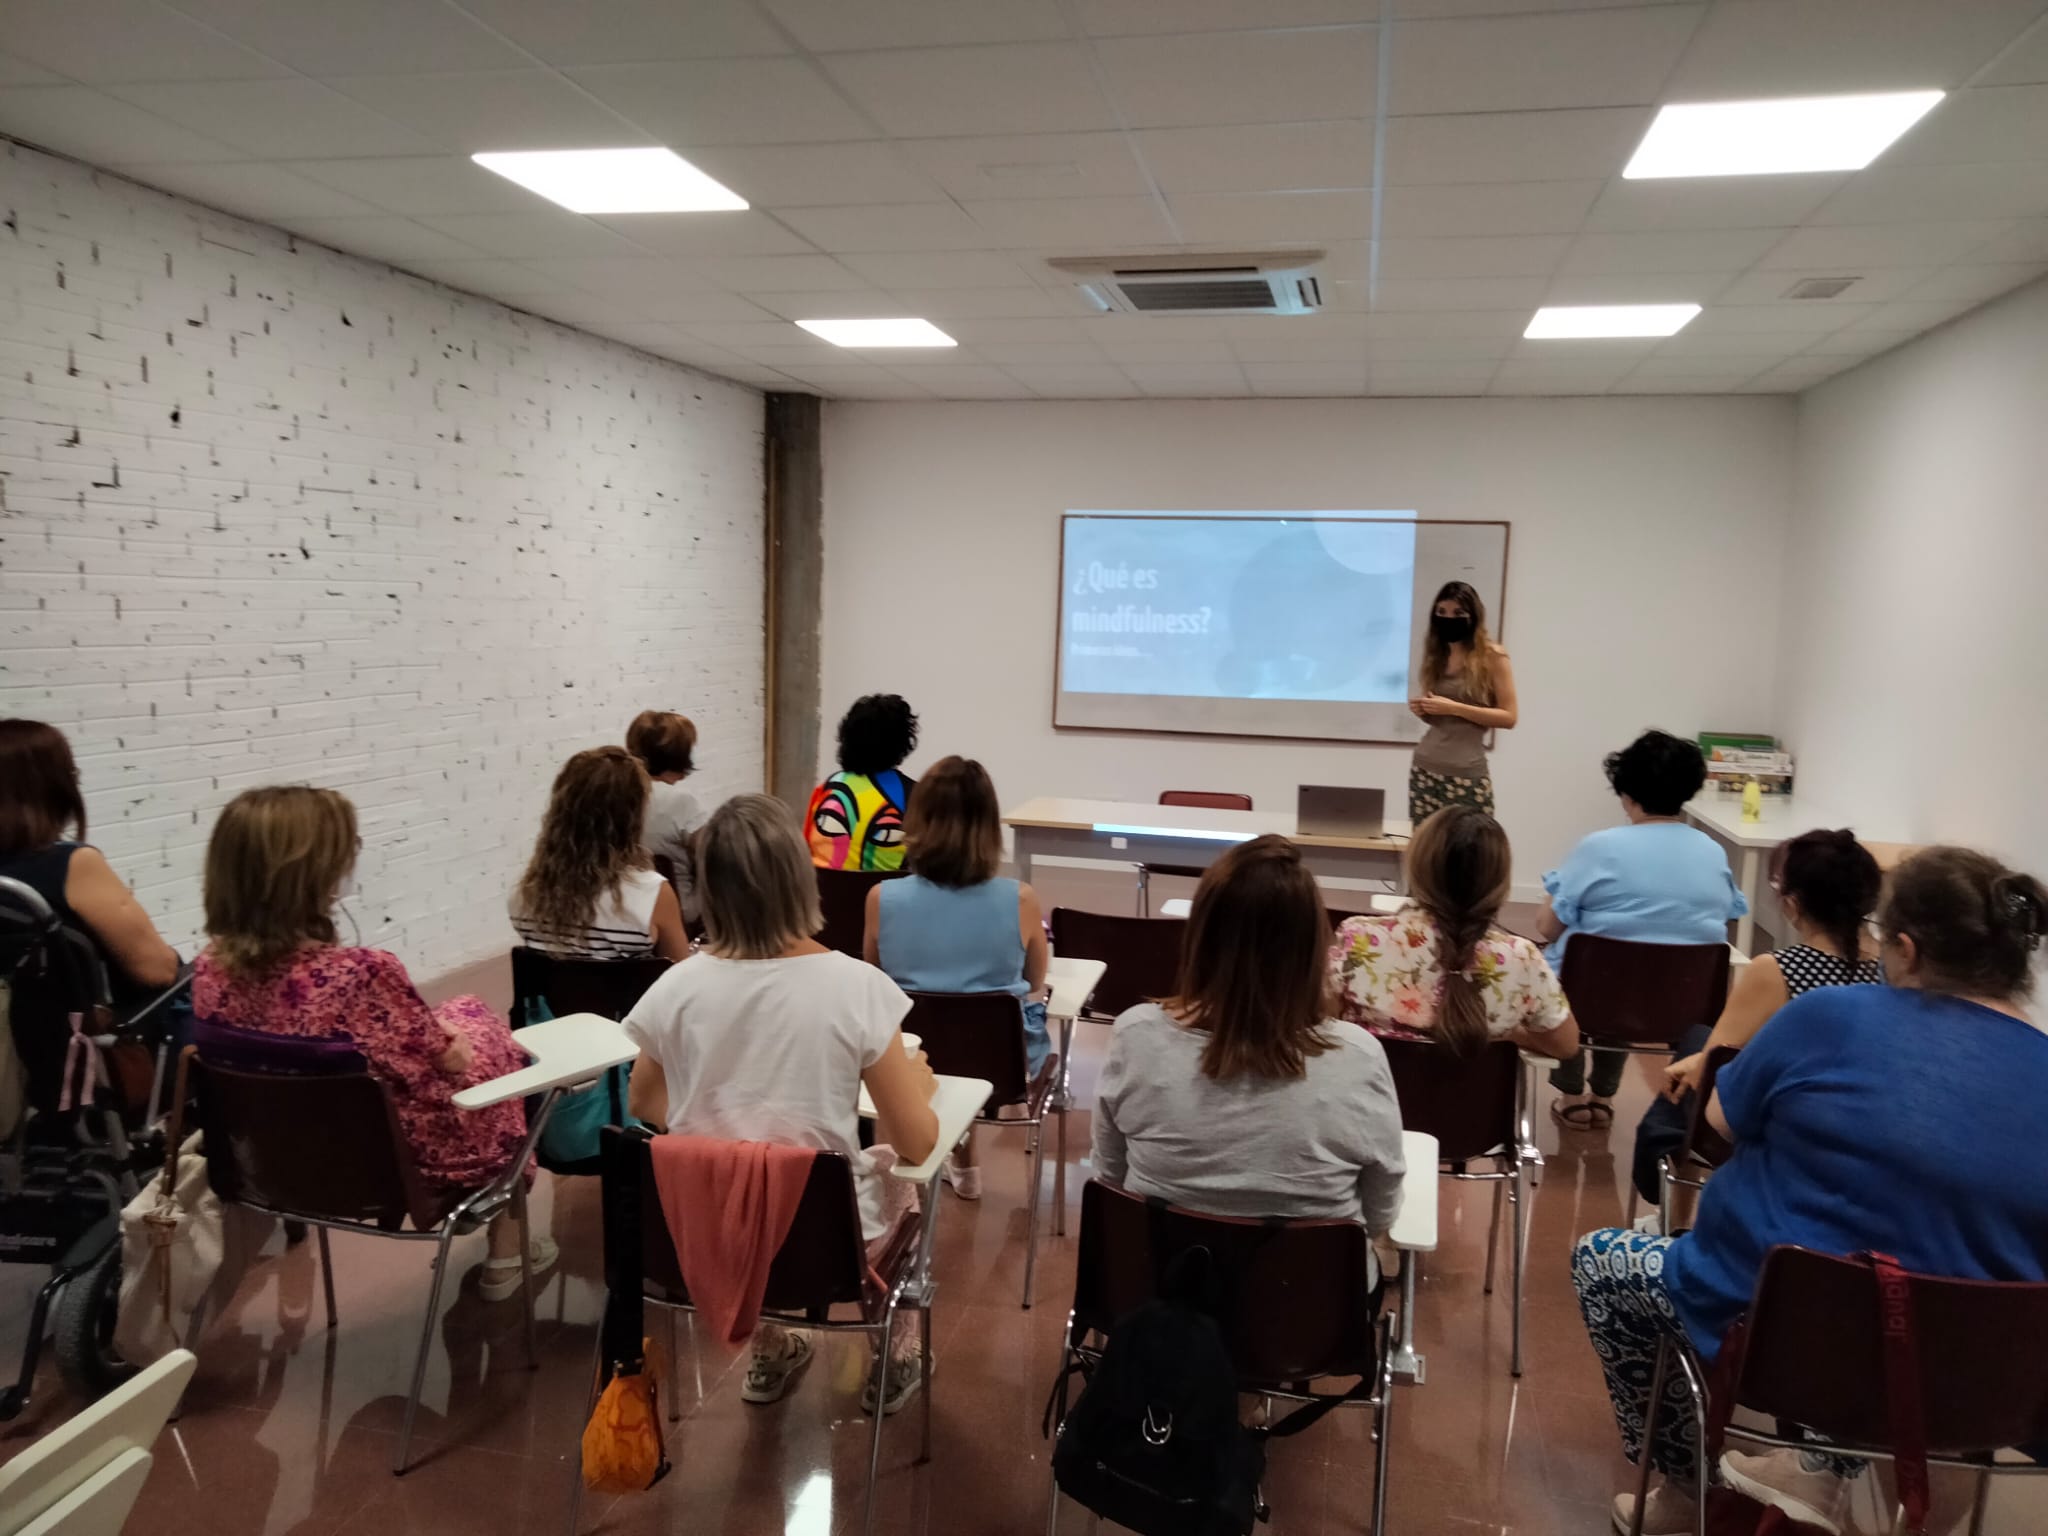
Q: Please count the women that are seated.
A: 12